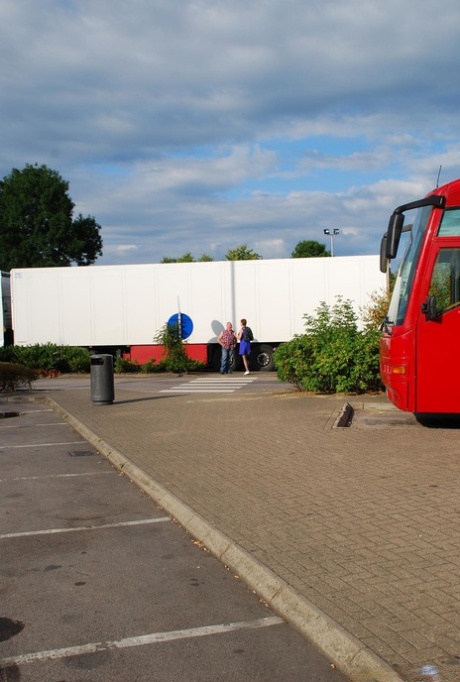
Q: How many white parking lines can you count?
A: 6